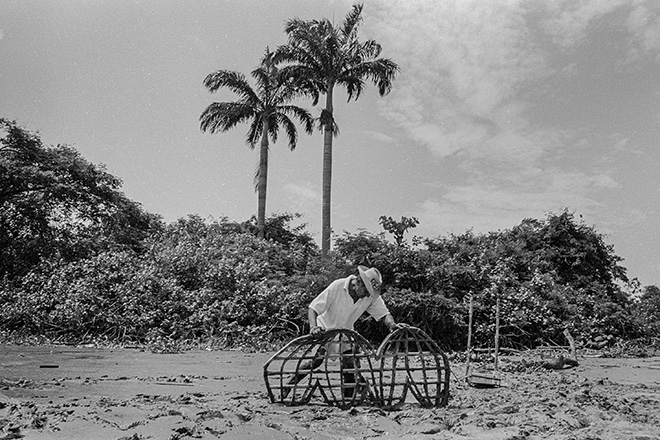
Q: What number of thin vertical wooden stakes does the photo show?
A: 2